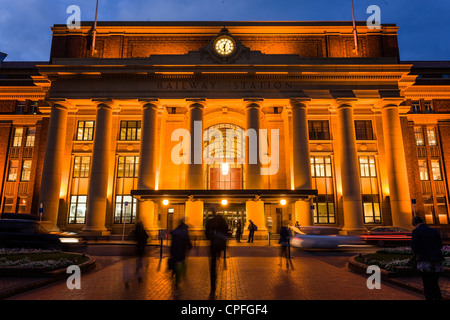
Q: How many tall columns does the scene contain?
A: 8